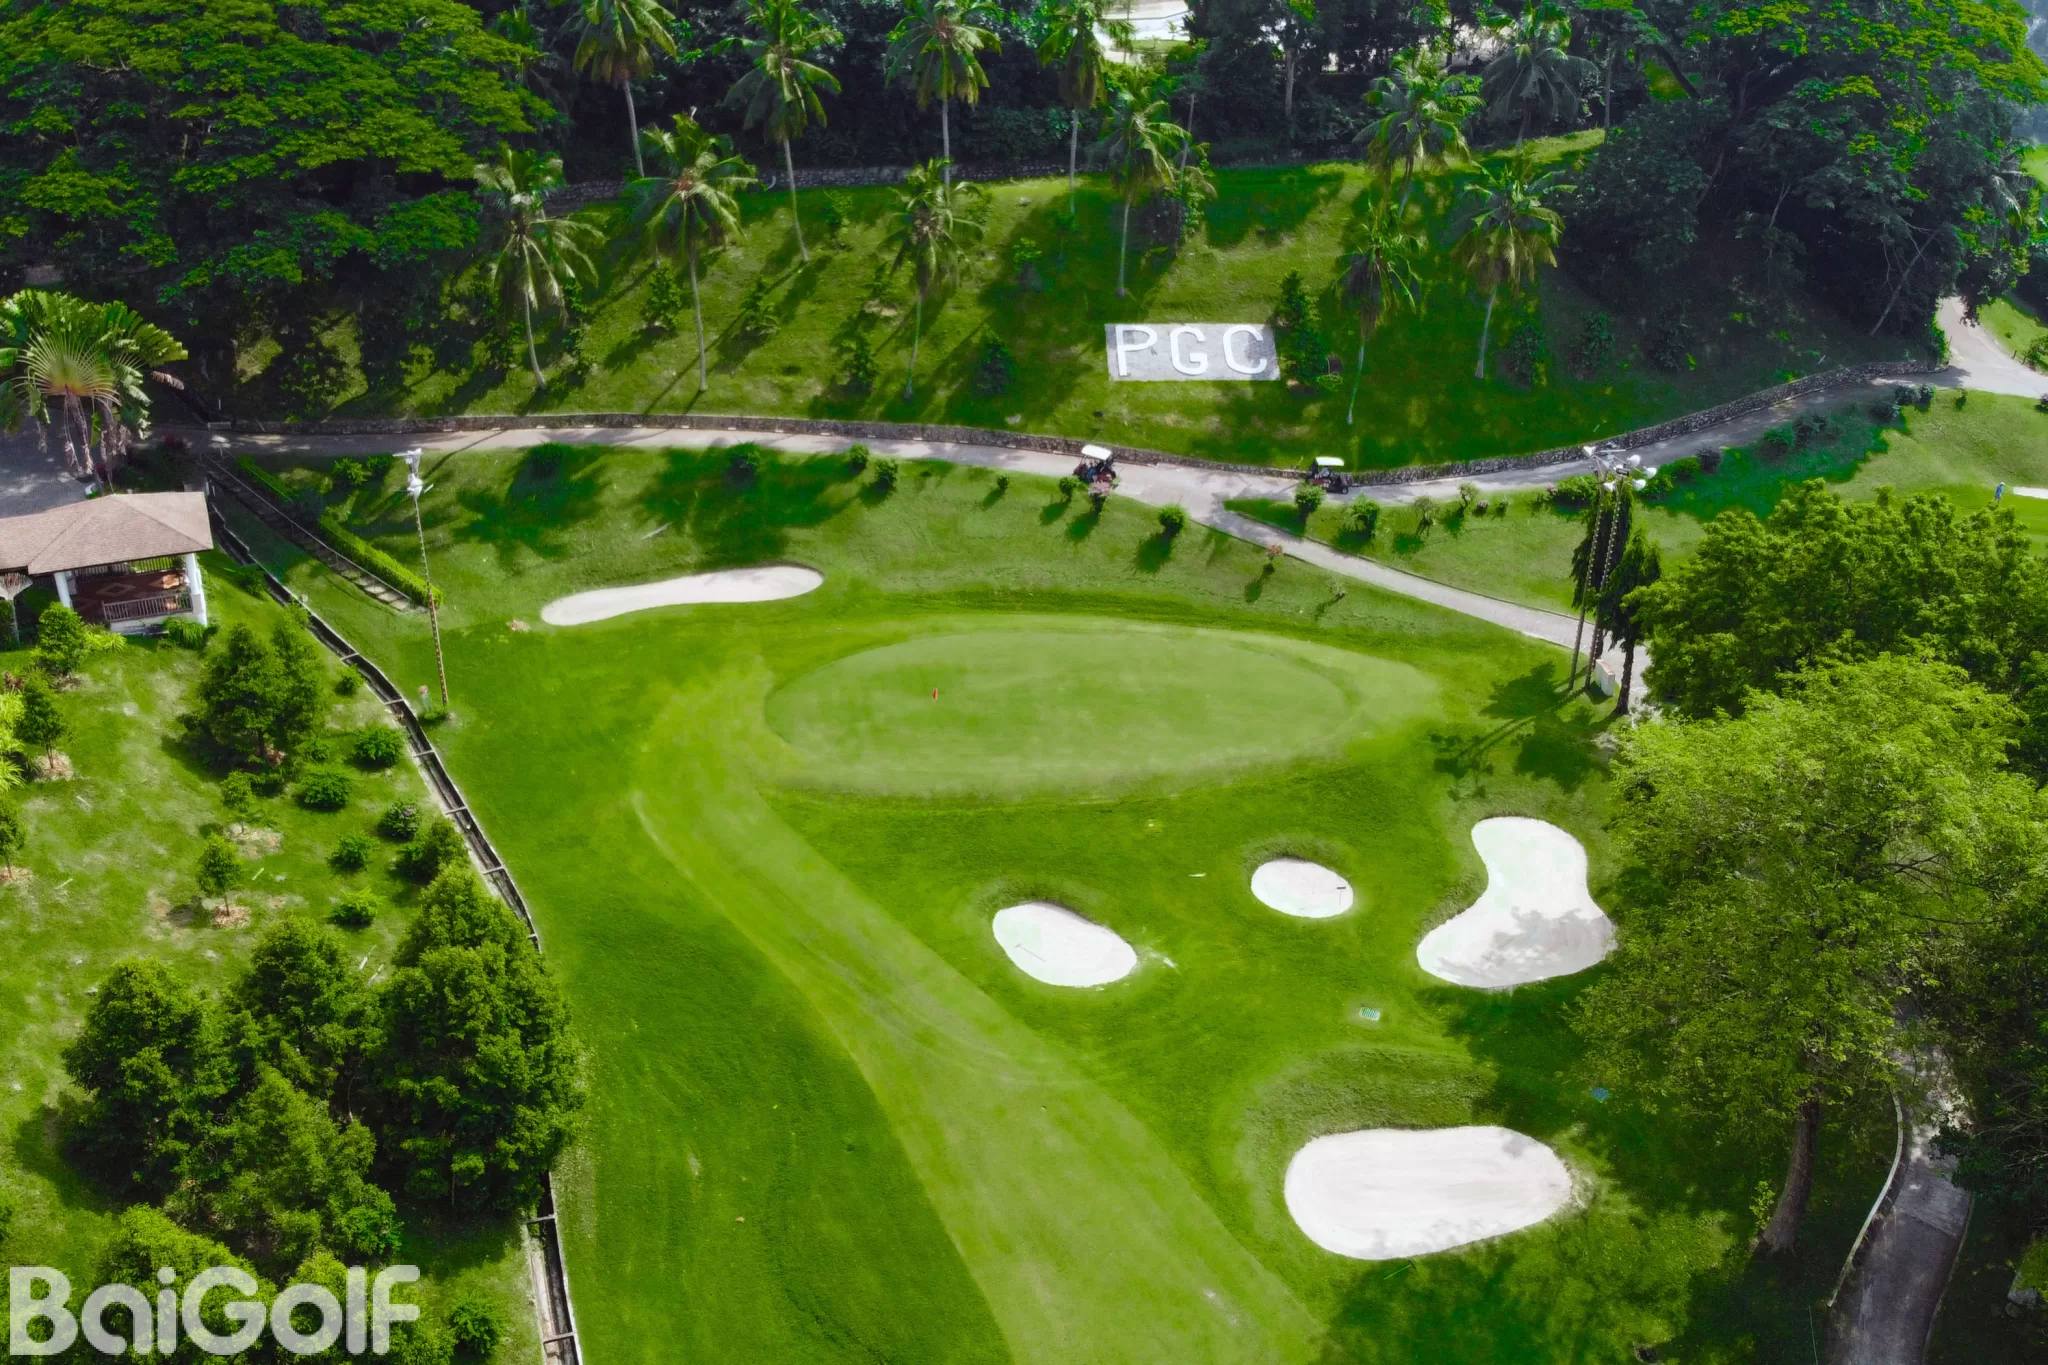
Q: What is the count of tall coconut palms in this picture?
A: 12